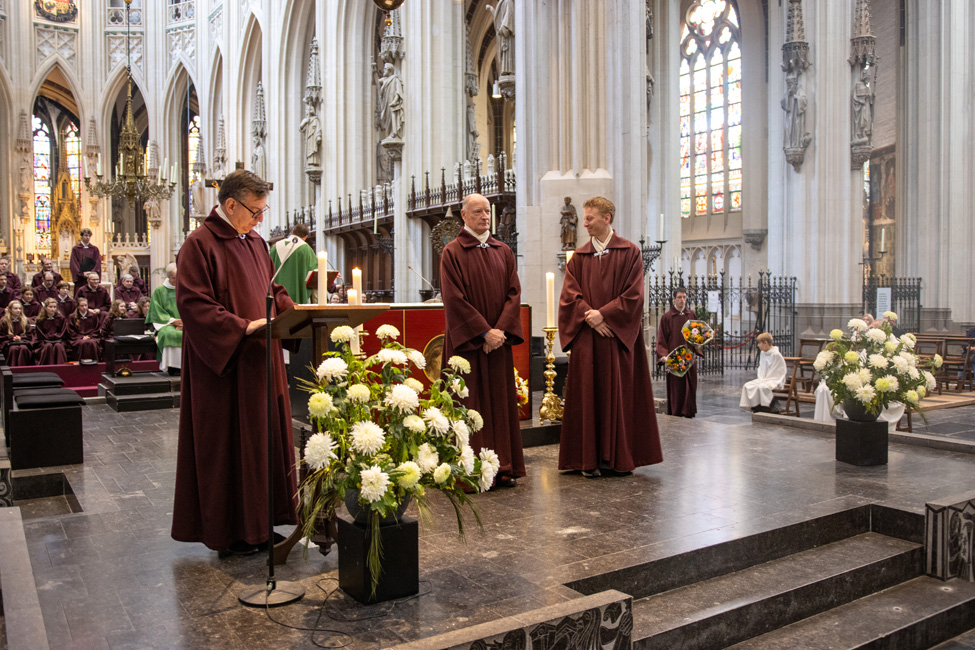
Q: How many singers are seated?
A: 14